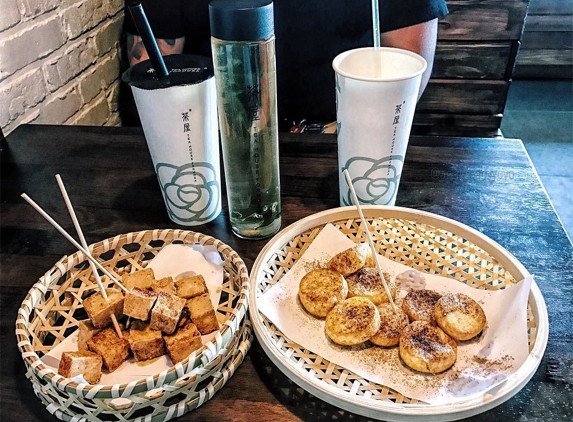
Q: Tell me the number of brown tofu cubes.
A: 12